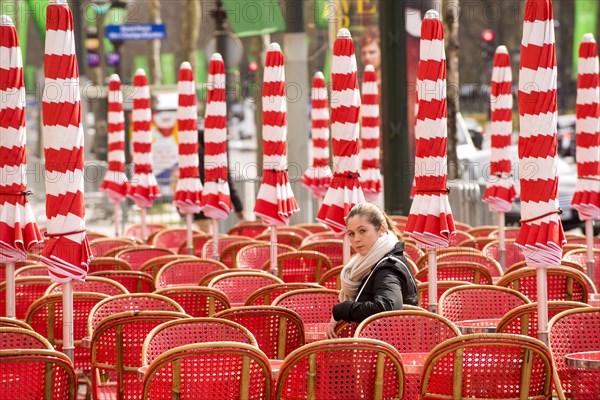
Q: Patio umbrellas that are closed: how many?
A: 14